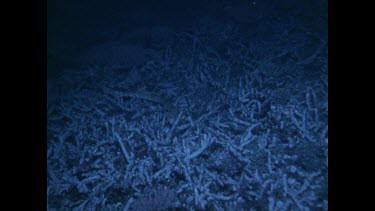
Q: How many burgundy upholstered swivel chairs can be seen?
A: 0